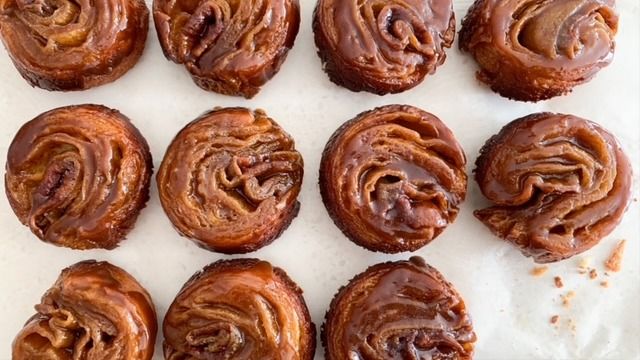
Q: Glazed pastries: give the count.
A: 11